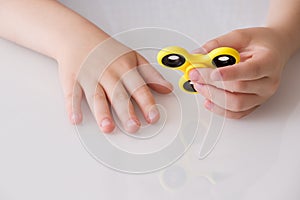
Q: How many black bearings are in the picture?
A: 3